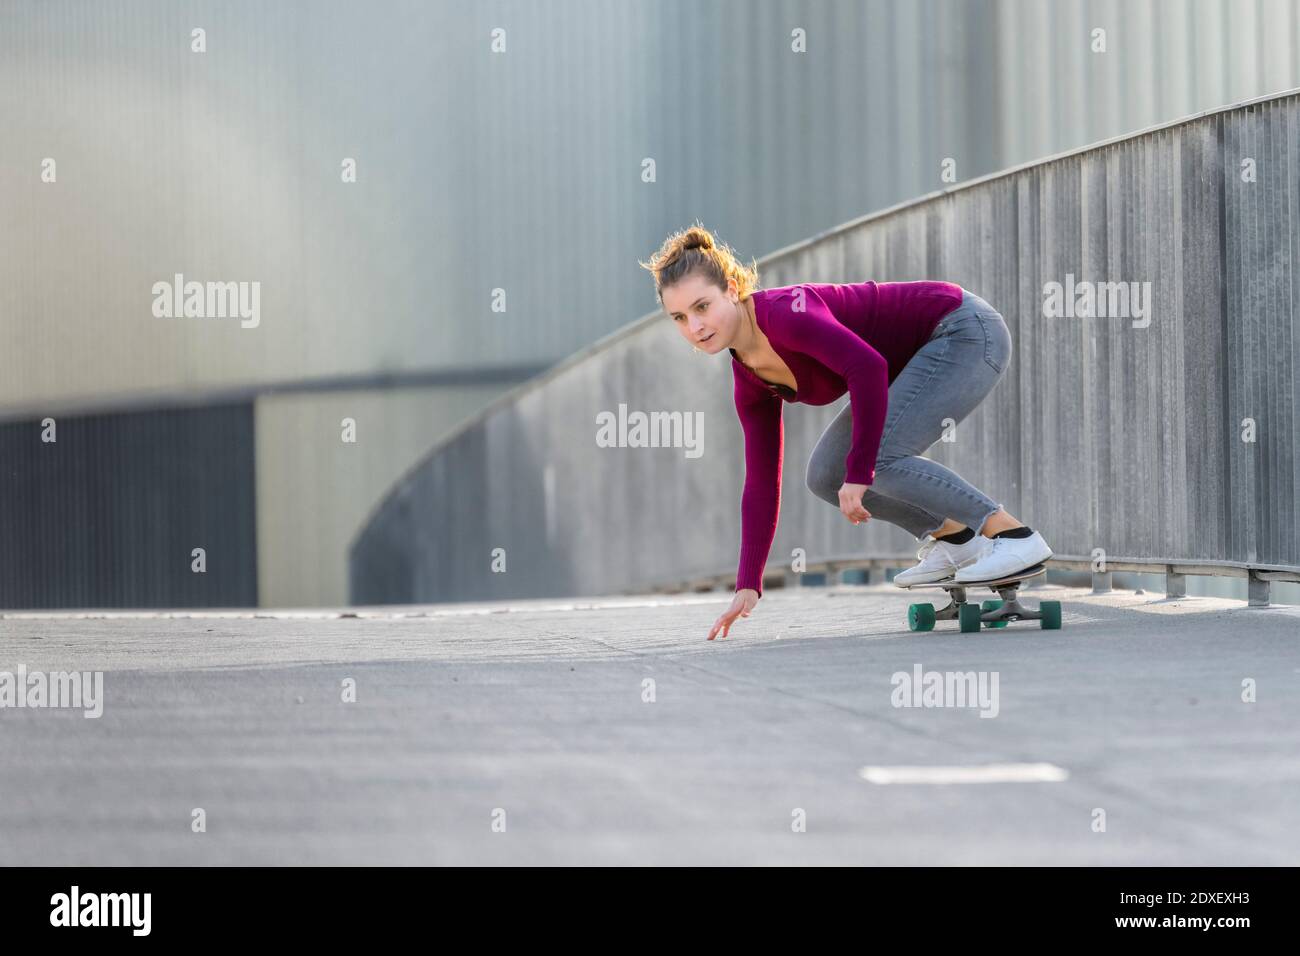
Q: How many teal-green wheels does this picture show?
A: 4